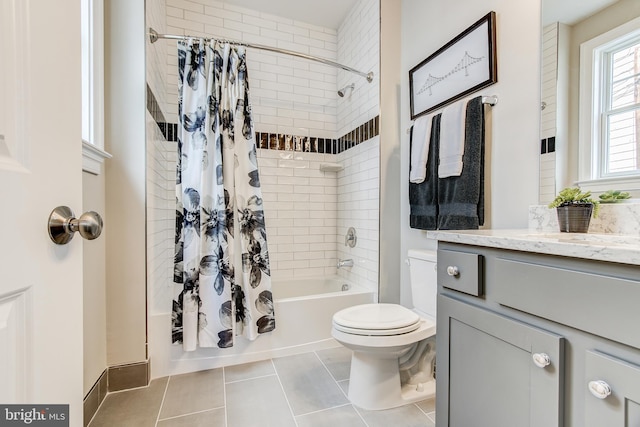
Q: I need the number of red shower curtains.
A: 0